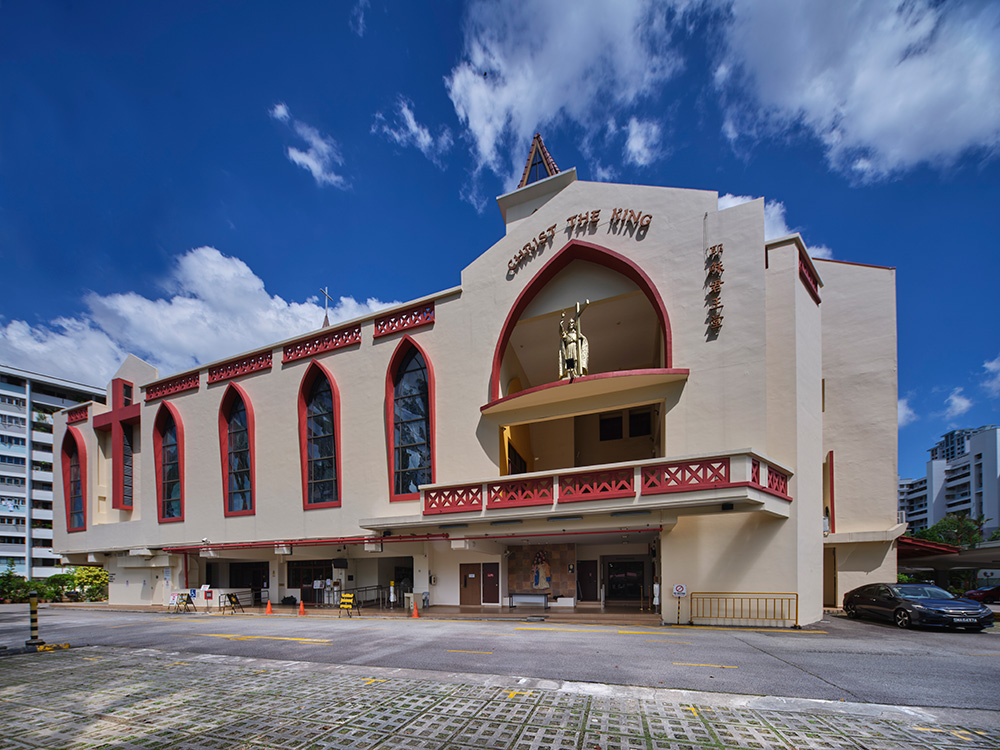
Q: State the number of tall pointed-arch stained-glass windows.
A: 5